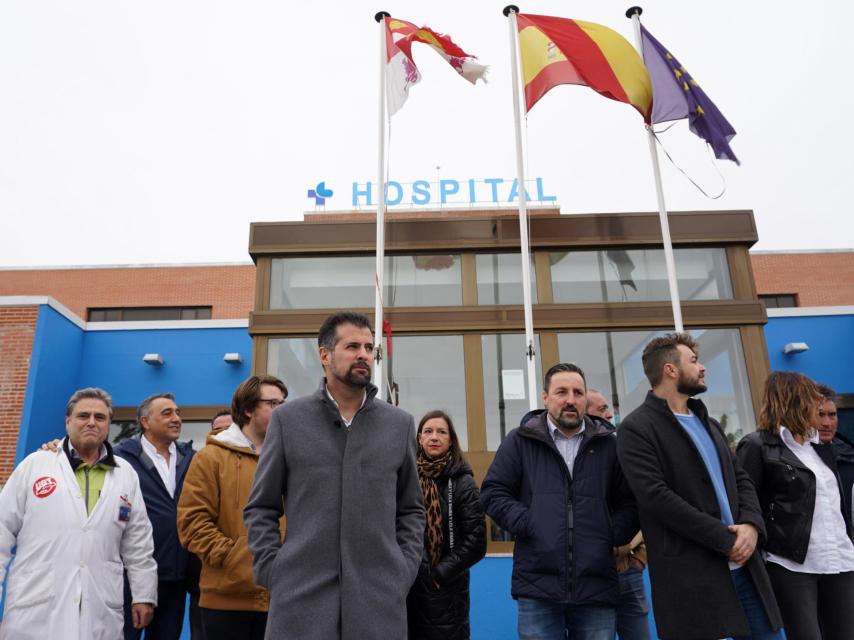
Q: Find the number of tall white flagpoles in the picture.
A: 3